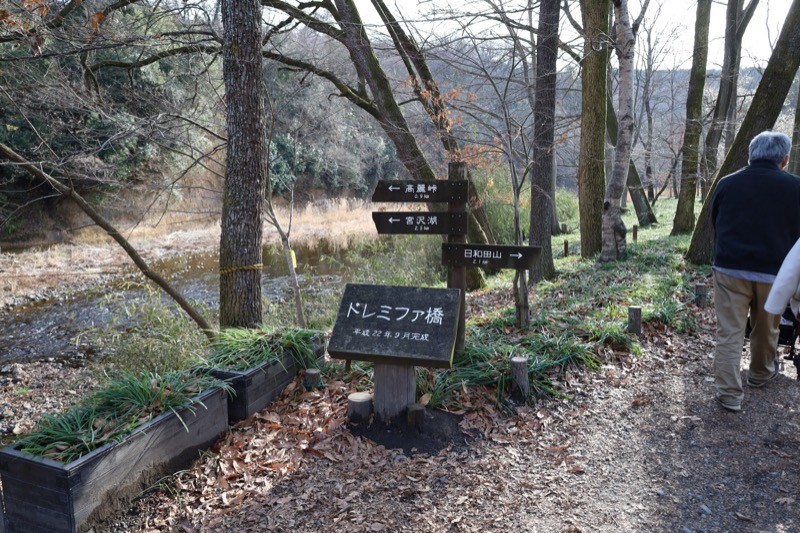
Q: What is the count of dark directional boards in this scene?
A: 3